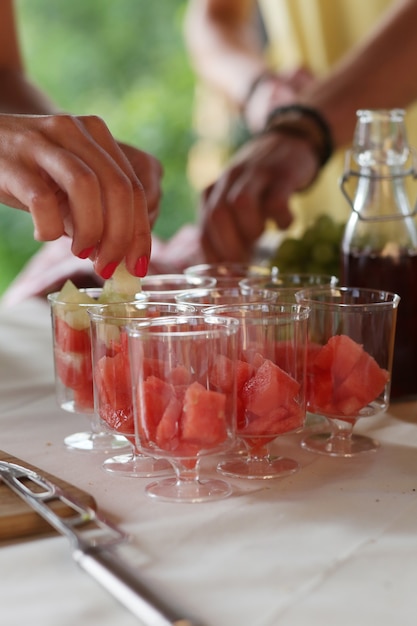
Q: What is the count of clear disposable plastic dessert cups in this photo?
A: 9